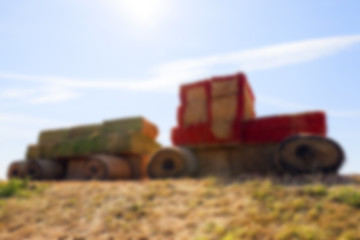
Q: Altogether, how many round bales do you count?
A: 5